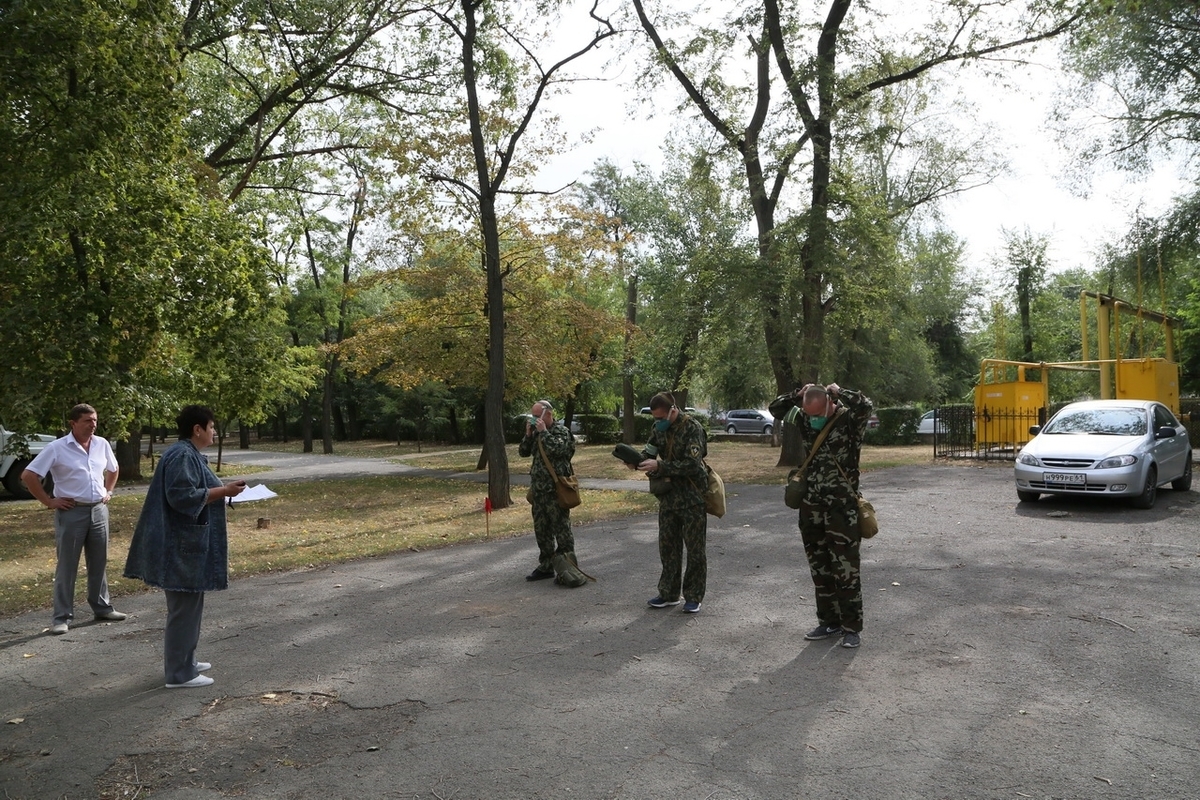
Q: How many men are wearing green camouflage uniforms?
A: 3